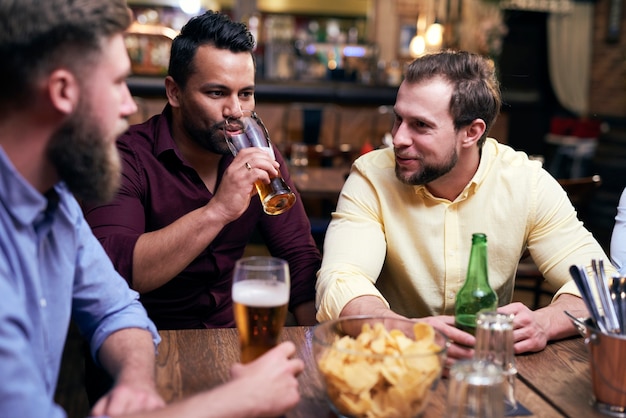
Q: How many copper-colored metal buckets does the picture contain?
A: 1